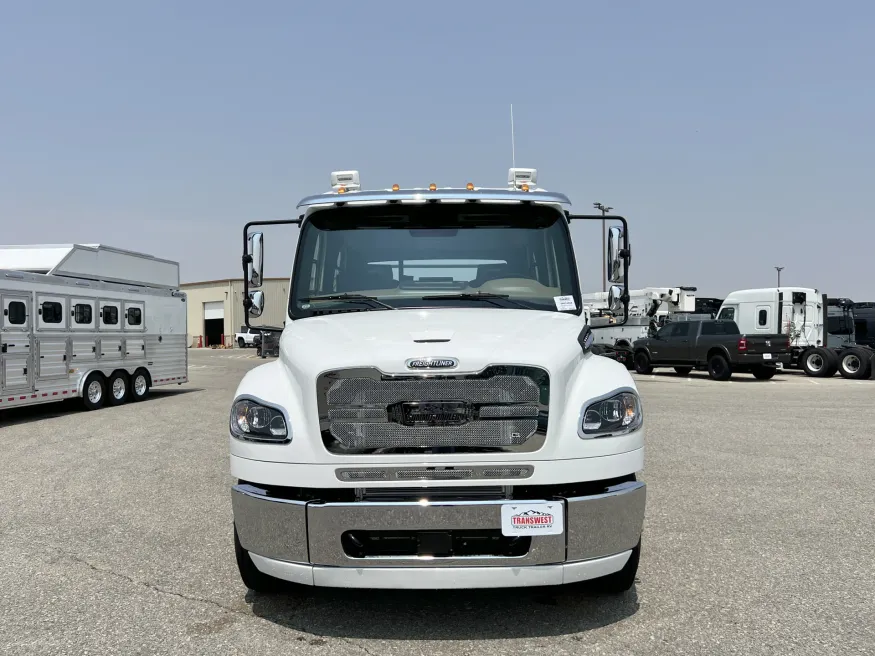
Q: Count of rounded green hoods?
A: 0